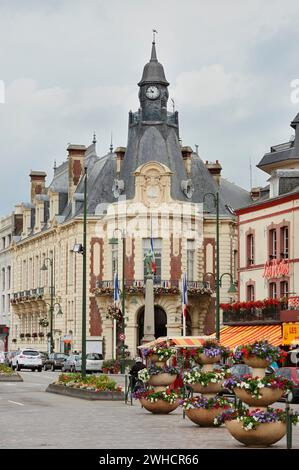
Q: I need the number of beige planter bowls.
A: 9